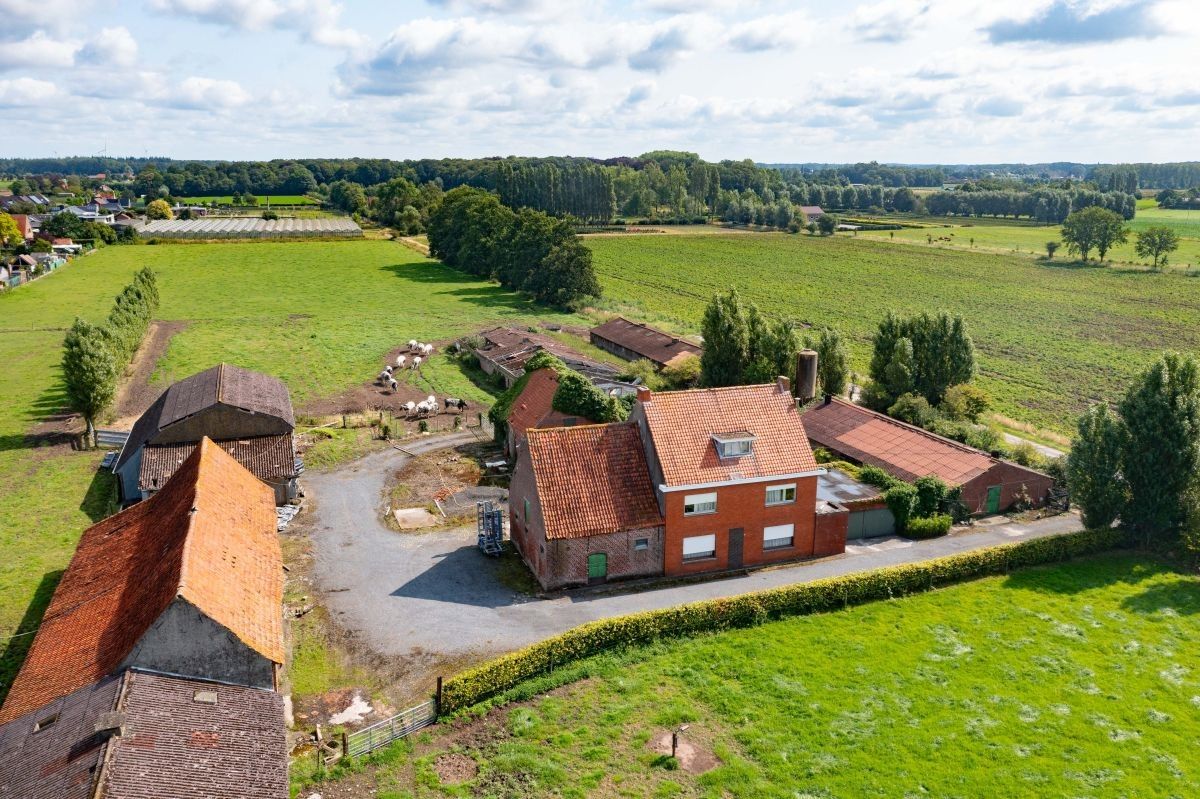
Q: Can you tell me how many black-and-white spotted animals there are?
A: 13